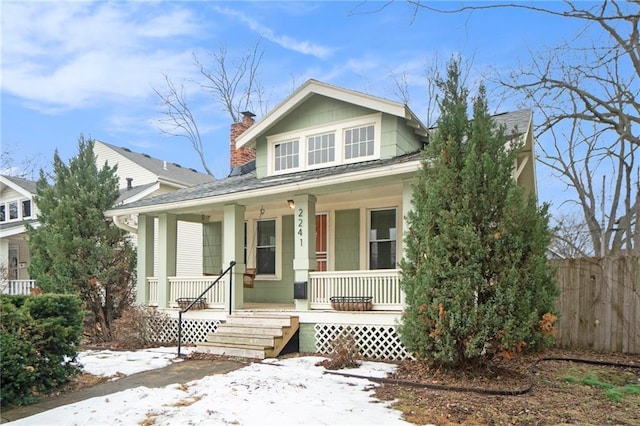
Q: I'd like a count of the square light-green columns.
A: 5